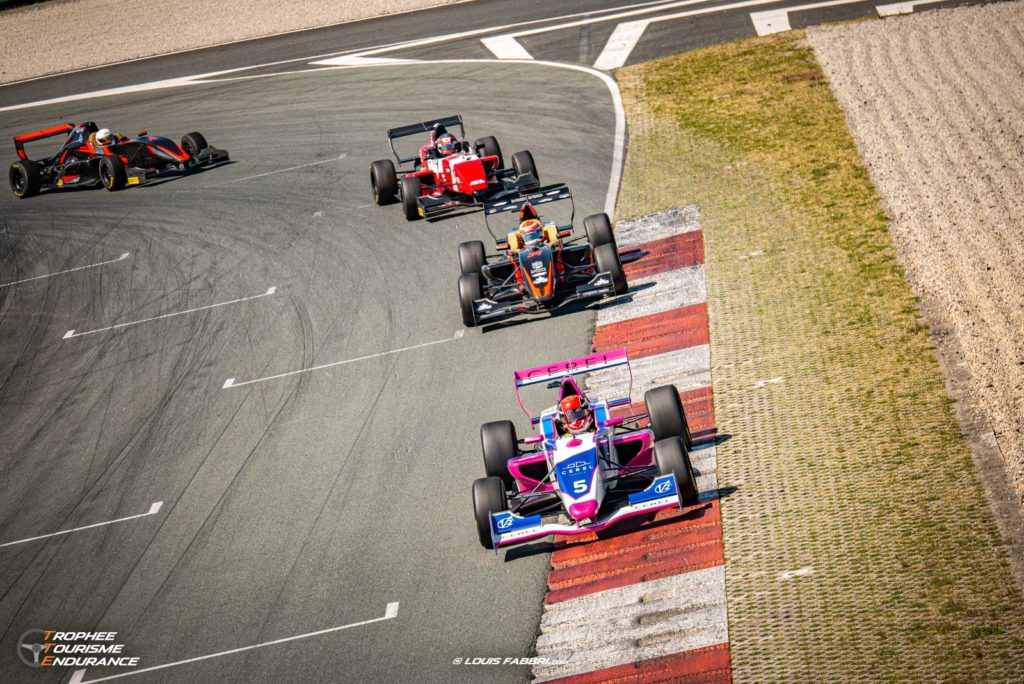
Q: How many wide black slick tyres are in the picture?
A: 15